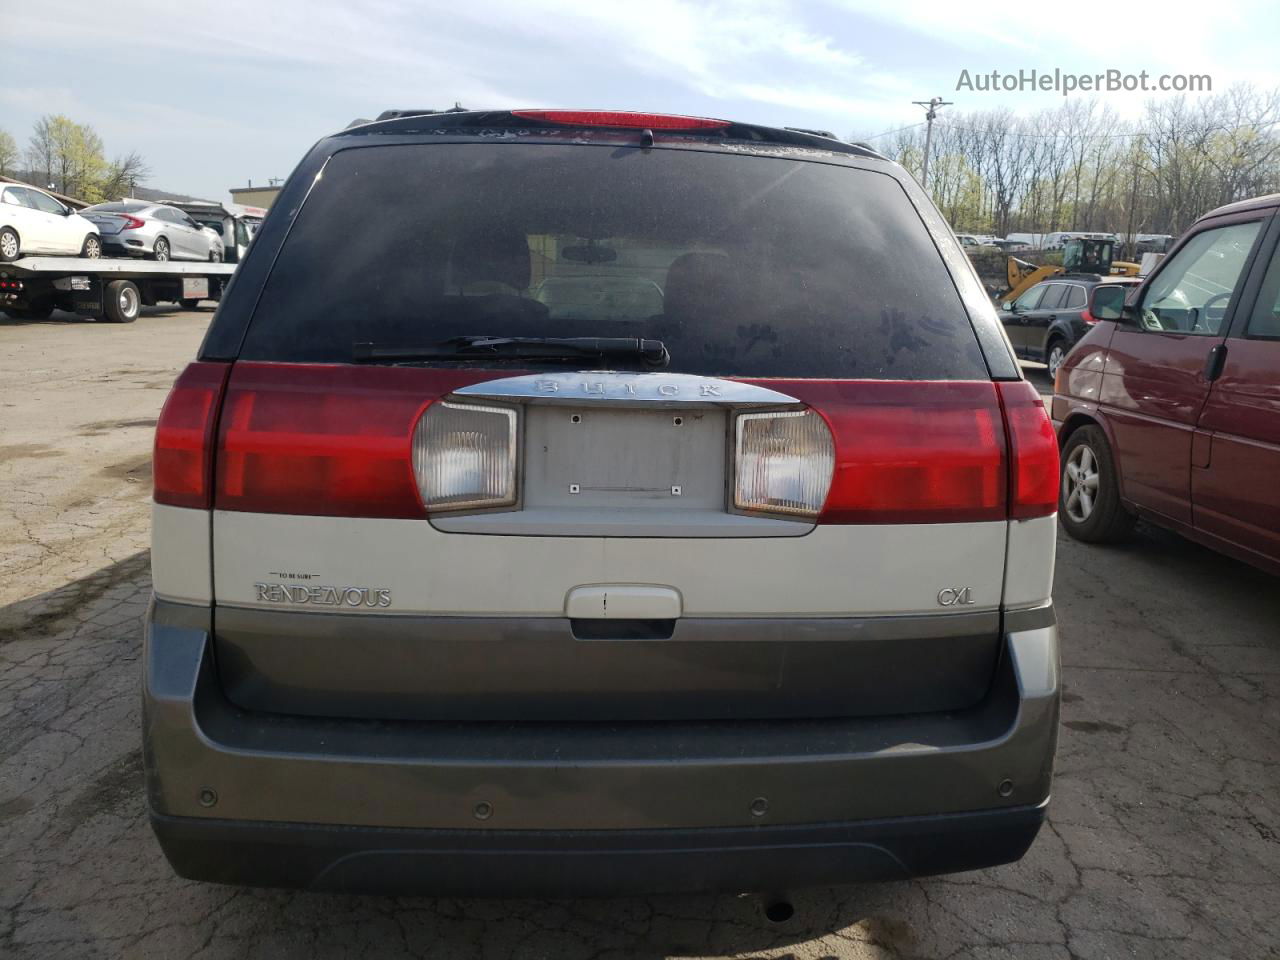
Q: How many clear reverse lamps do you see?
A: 2